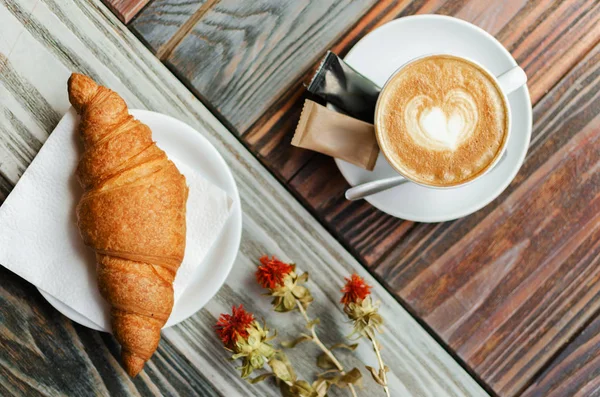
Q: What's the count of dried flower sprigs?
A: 3